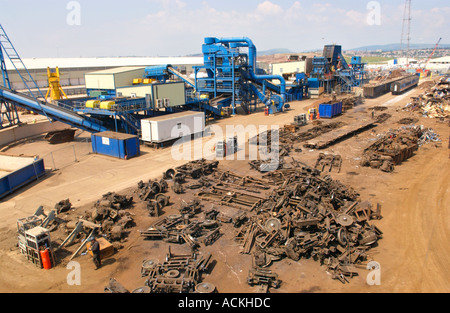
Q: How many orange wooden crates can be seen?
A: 1